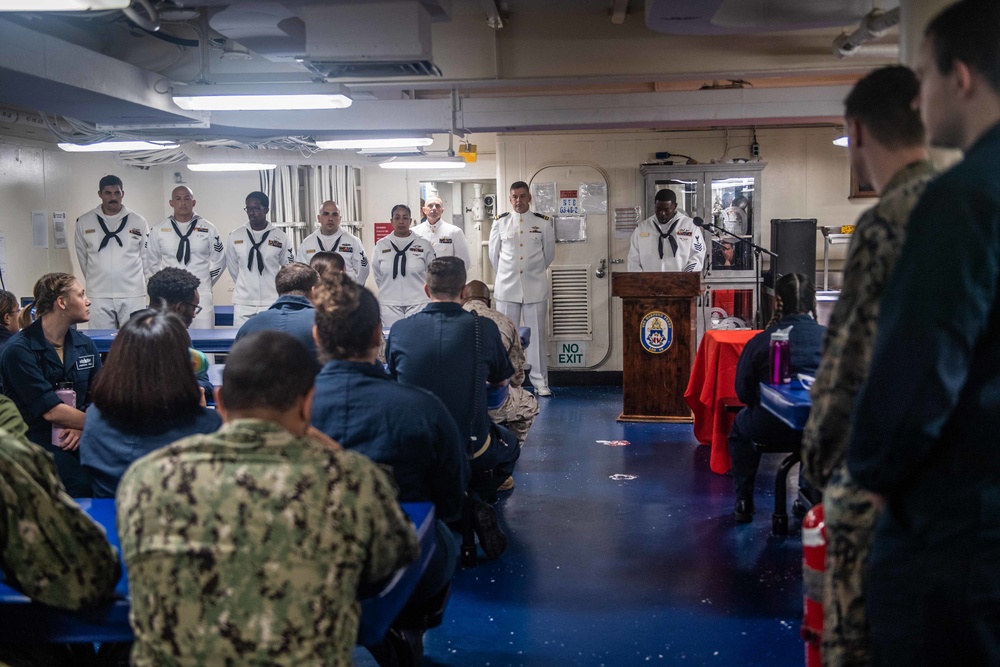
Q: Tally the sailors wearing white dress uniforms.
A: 8